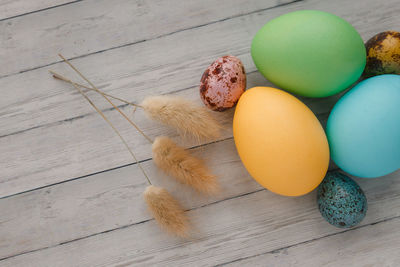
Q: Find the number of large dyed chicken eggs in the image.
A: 3